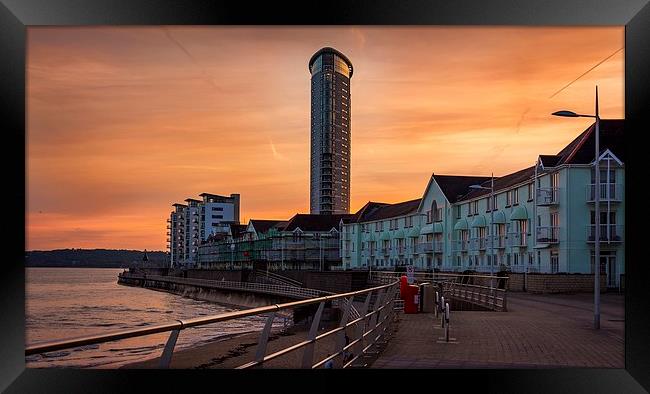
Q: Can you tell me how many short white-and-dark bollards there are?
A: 3